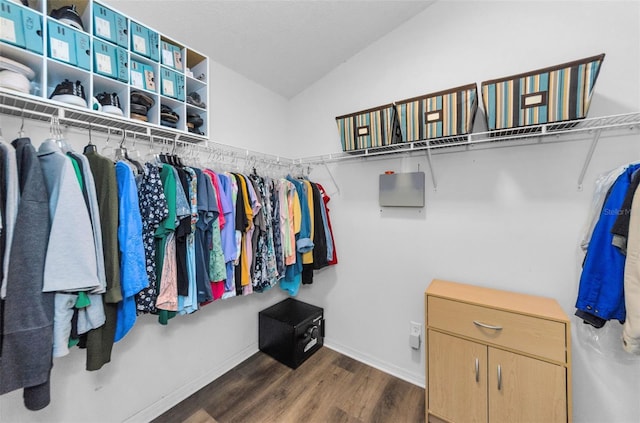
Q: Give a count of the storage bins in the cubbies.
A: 8